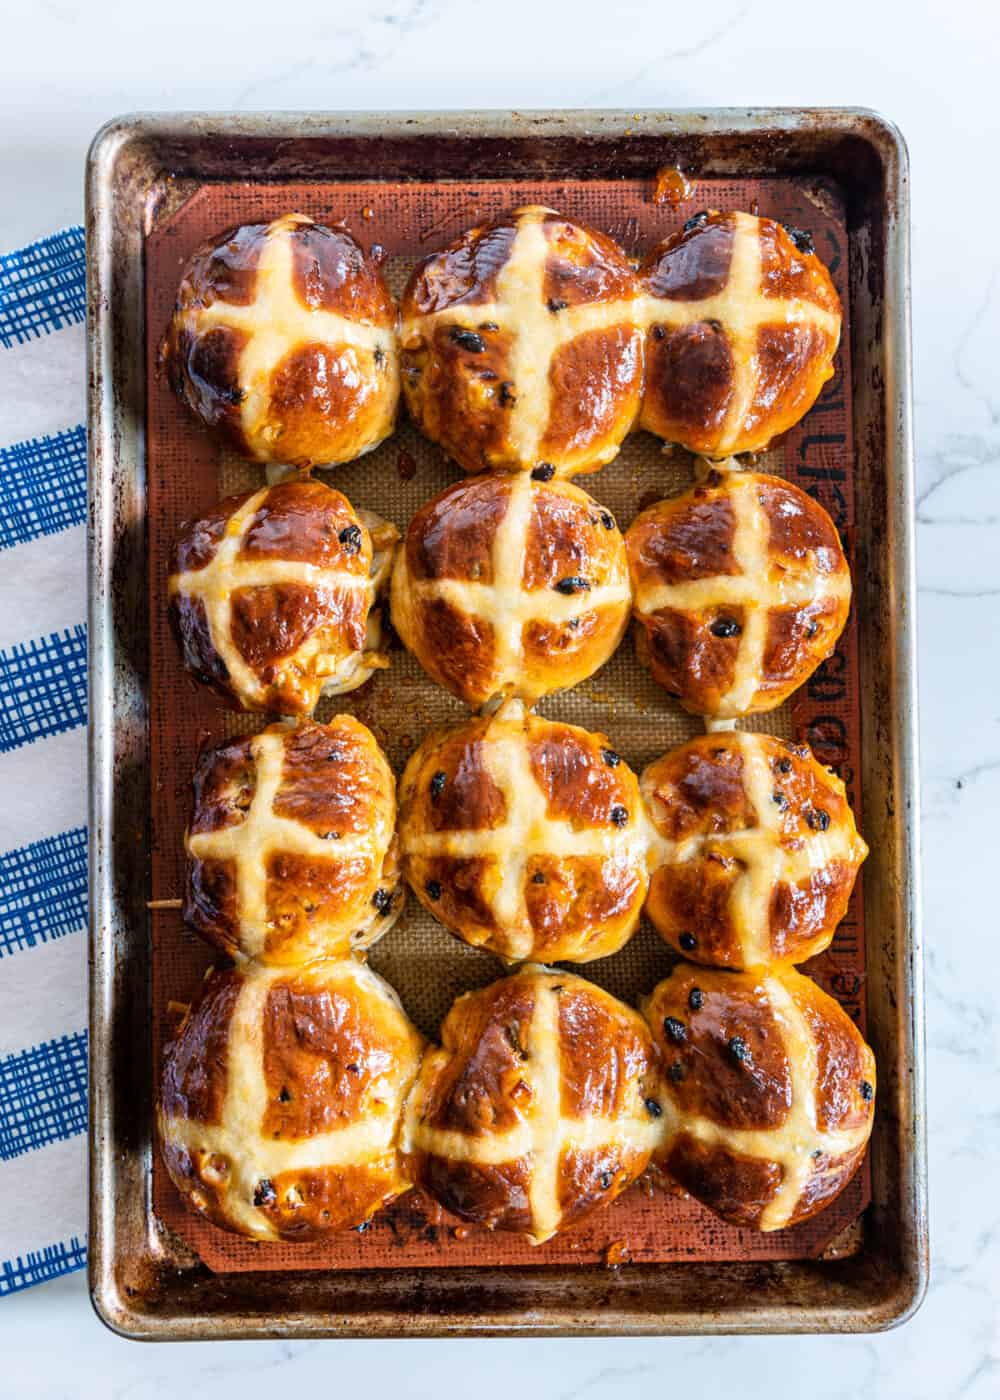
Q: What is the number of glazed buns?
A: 12